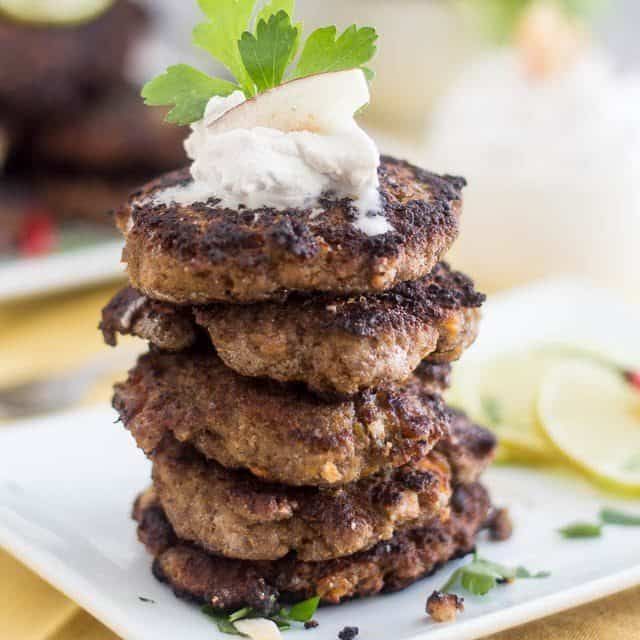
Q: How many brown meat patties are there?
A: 5